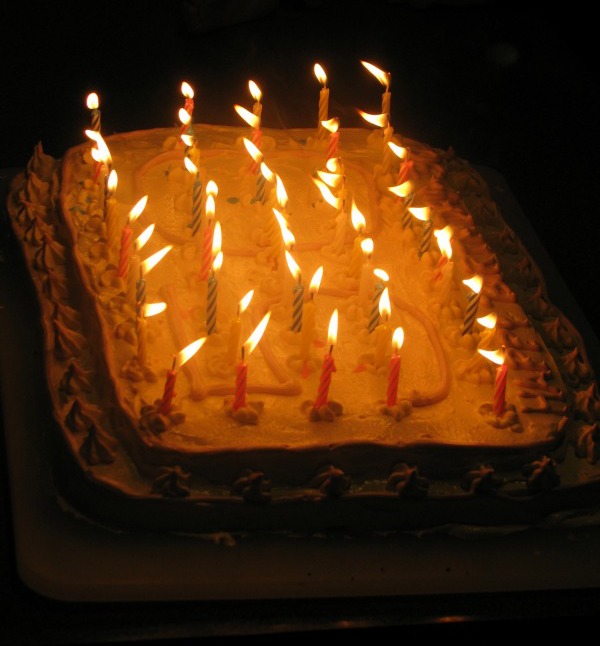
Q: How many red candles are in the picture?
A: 13